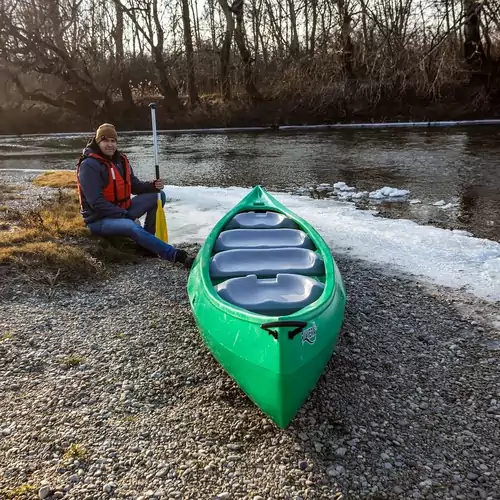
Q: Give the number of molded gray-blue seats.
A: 4